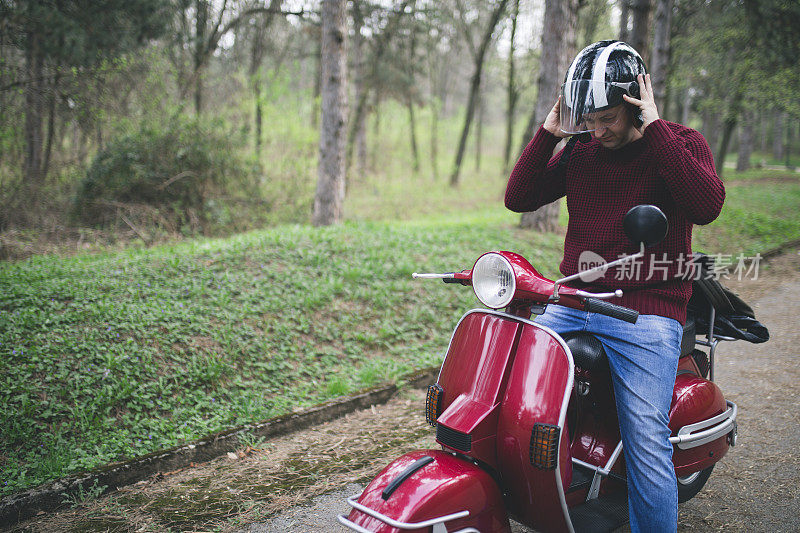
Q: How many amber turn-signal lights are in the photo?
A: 2